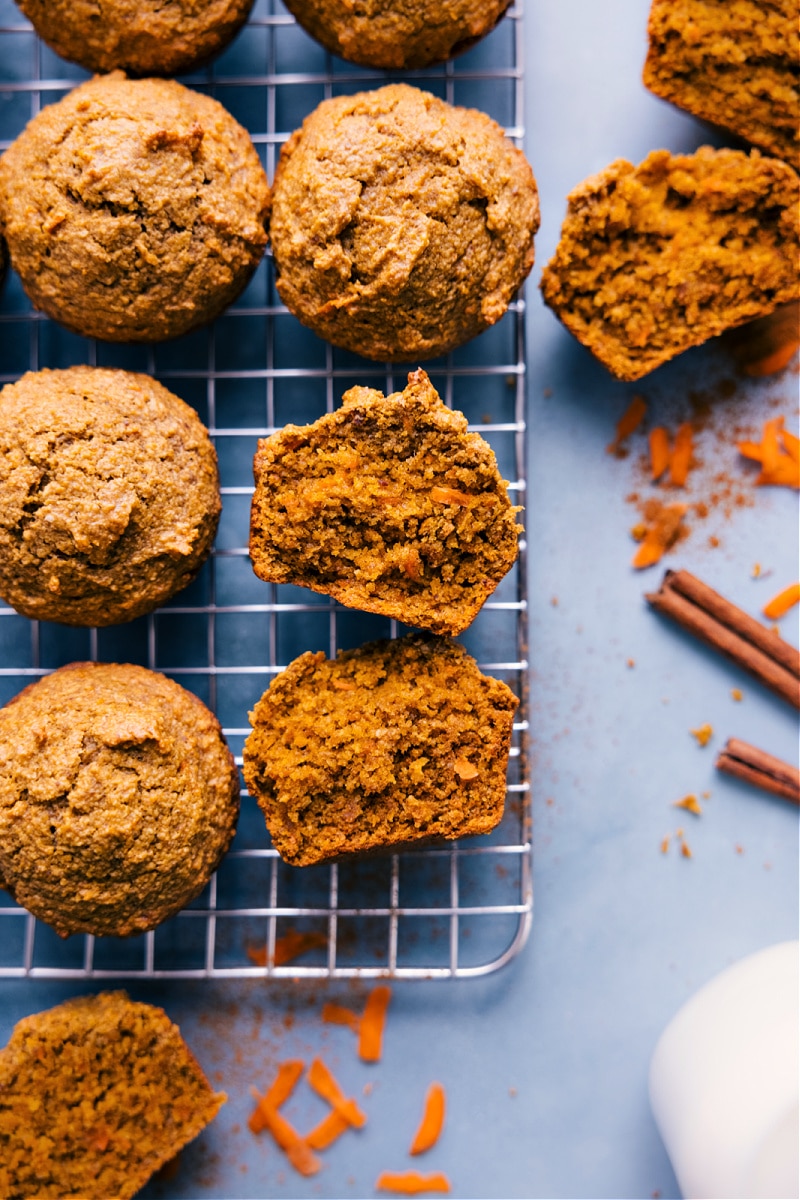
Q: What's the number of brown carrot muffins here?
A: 11